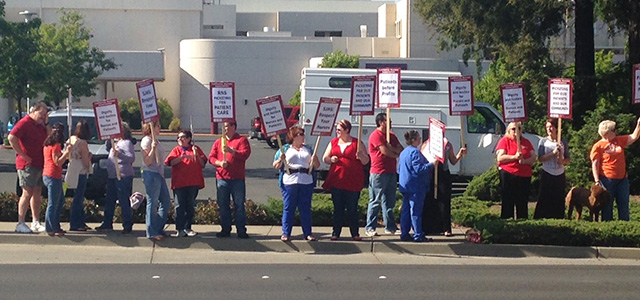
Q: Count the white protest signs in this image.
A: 12